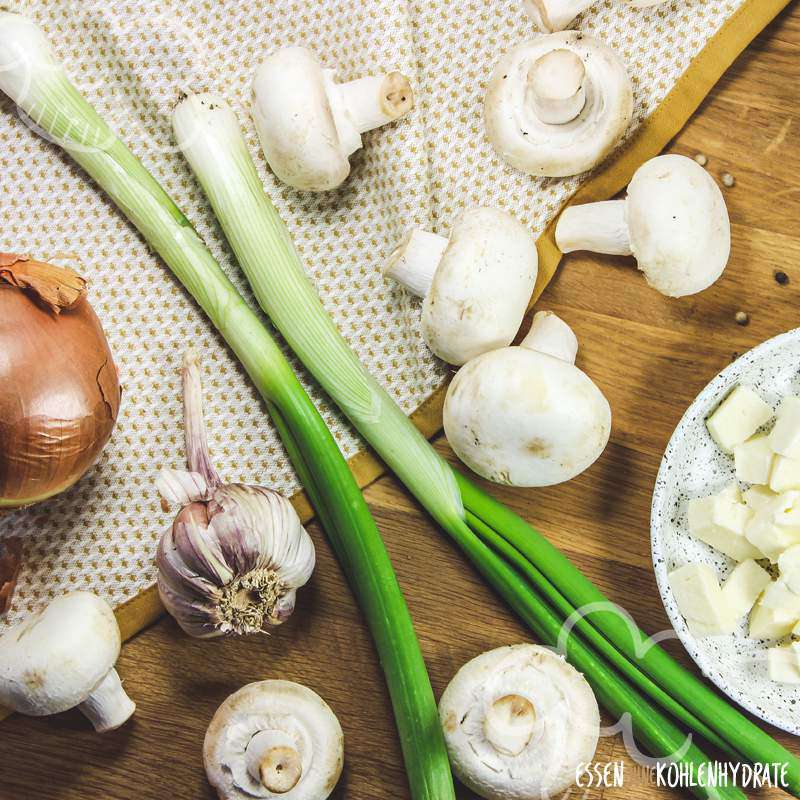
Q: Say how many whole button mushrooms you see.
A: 8